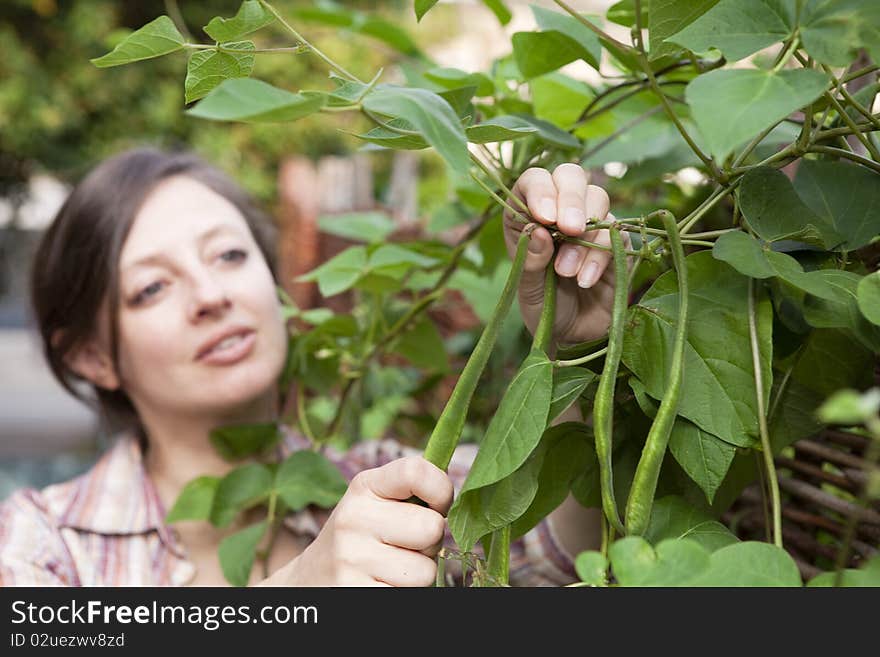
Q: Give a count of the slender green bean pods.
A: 4